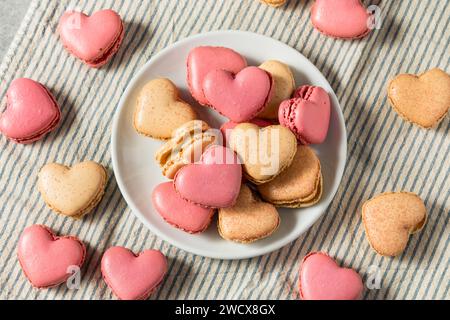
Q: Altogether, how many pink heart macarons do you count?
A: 12